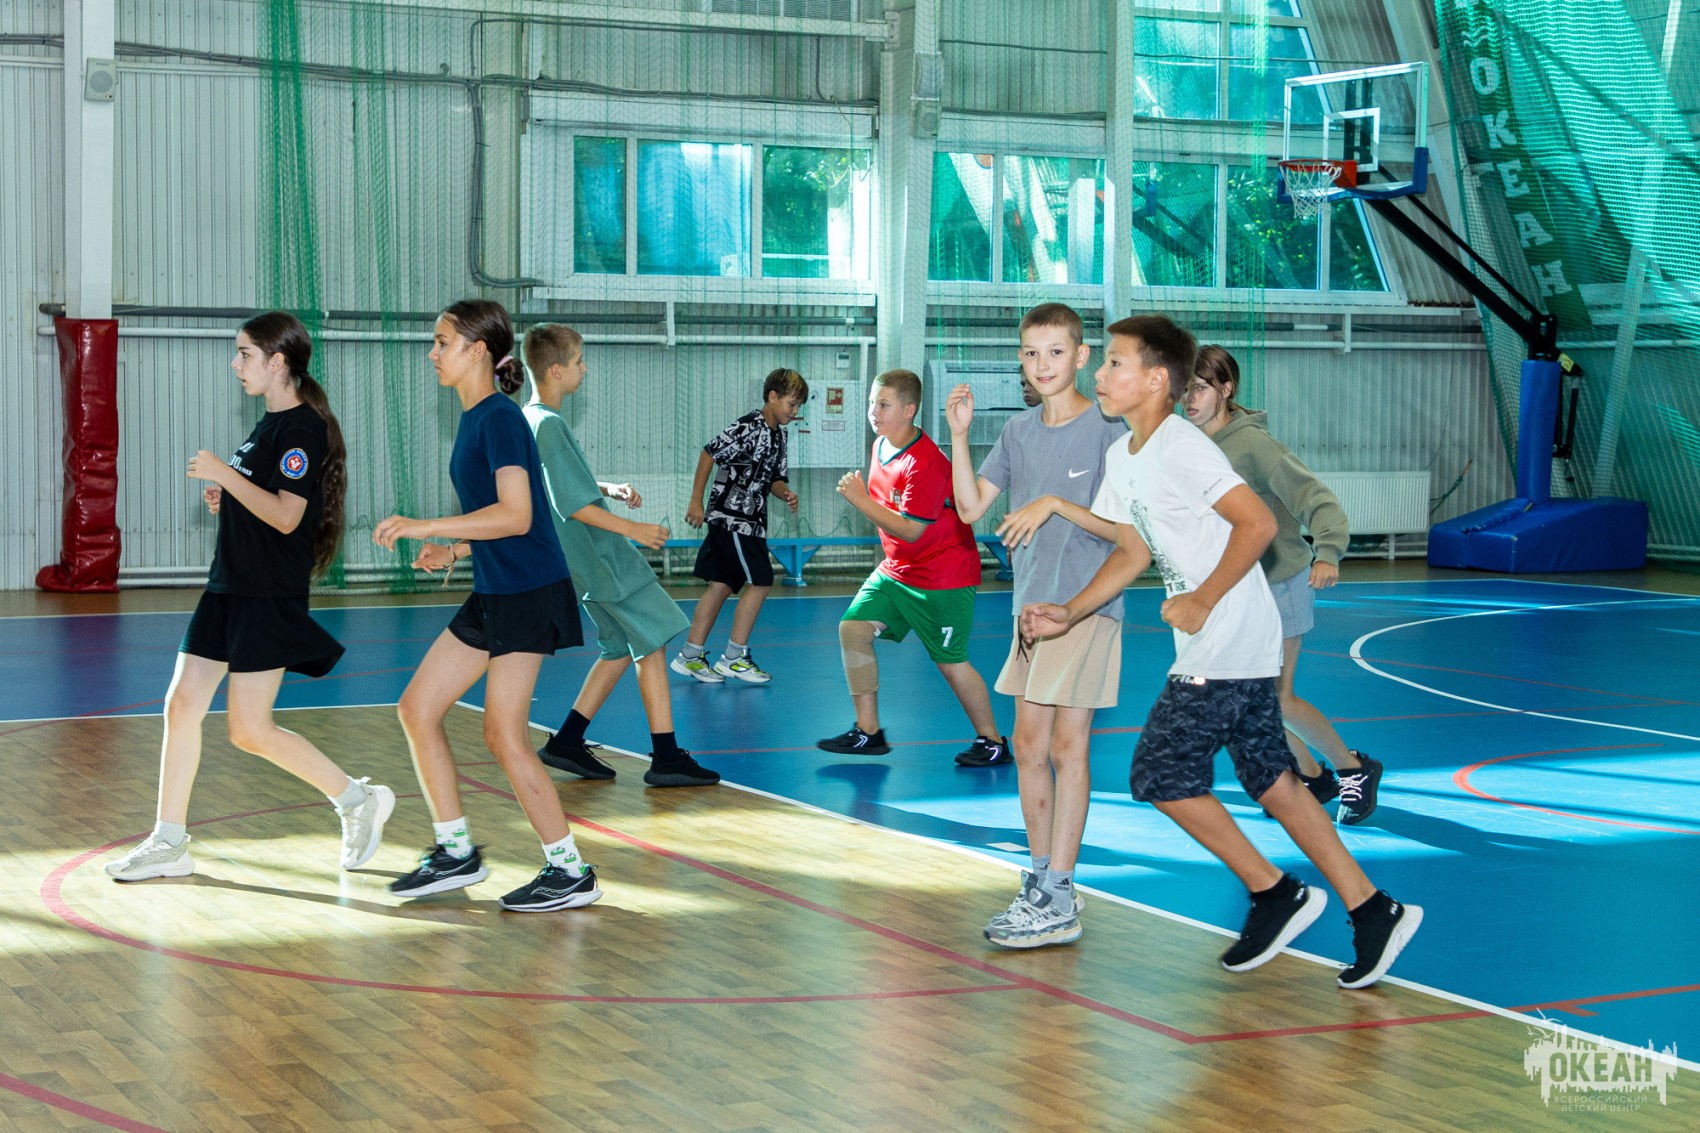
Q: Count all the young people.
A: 9